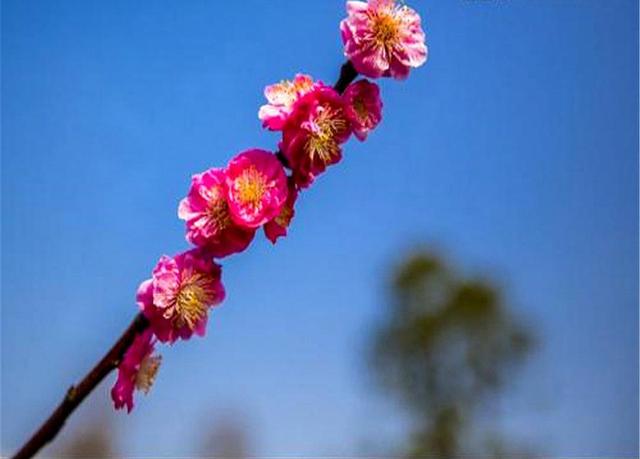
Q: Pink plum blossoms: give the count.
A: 9